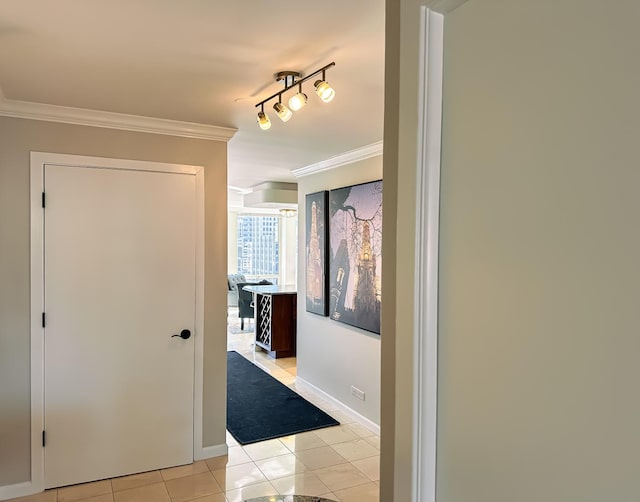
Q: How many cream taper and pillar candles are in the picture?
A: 0